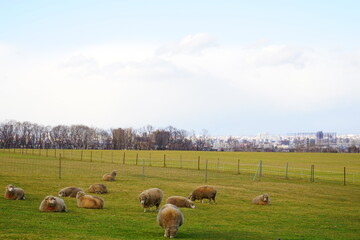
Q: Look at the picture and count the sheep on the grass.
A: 11